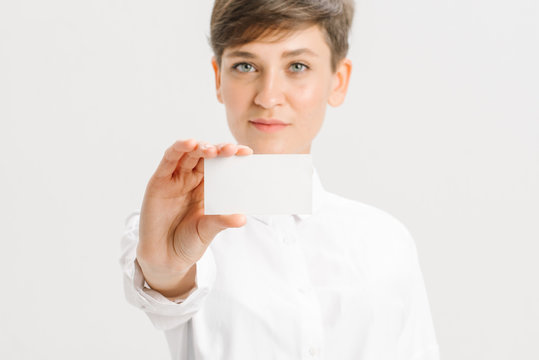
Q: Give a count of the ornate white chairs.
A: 0